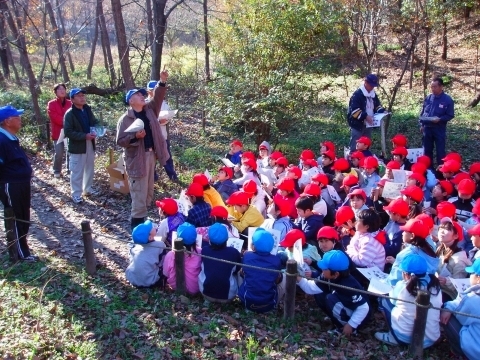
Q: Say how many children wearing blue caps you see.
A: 7